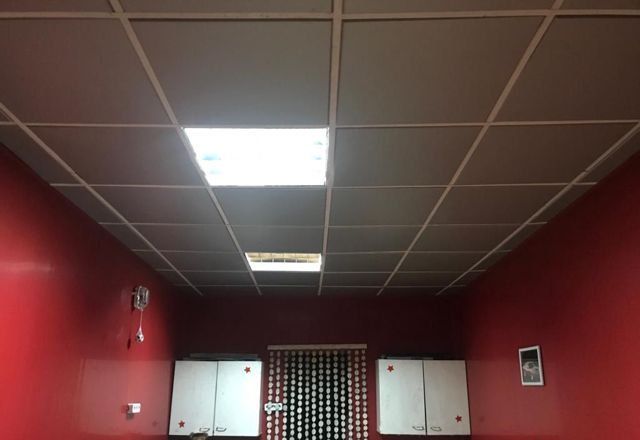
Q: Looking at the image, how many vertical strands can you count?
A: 14